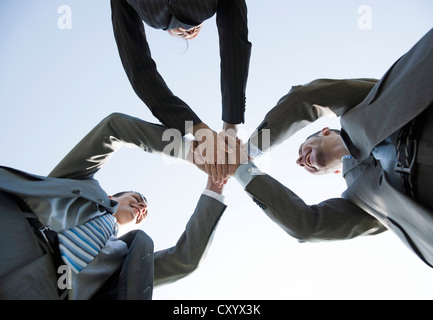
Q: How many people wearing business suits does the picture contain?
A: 3